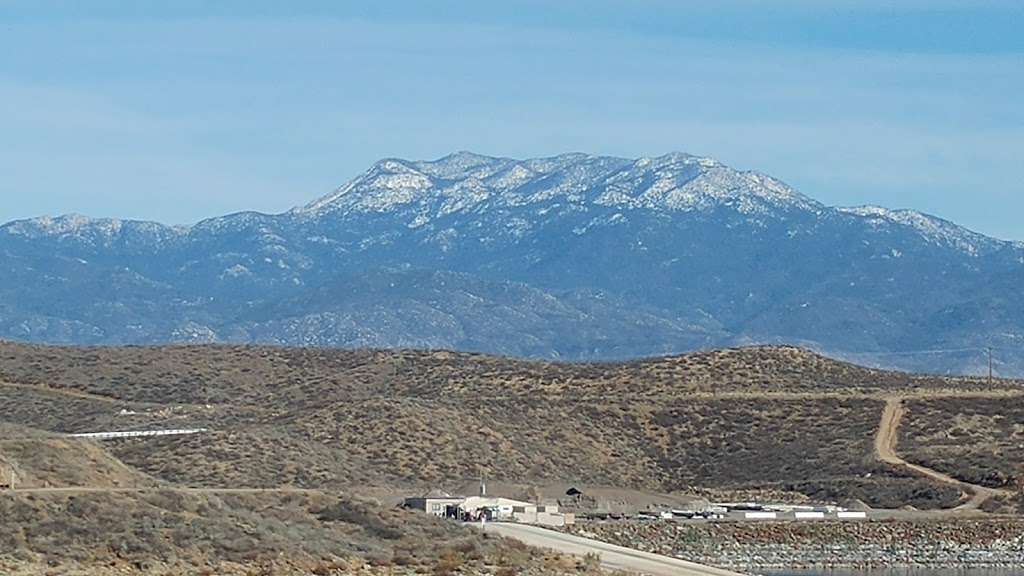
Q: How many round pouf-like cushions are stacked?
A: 0